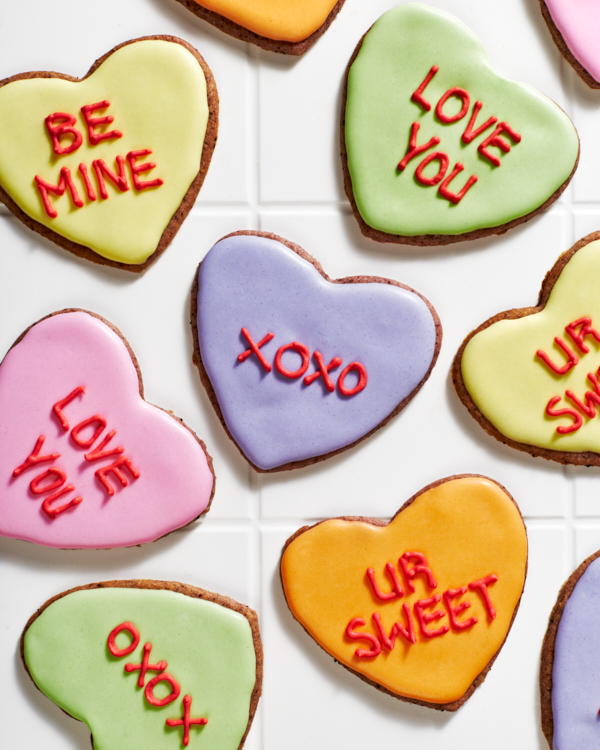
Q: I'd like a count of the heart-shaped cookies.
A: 10